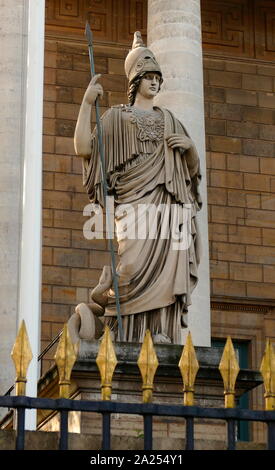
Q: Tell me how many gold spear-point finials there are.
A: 7